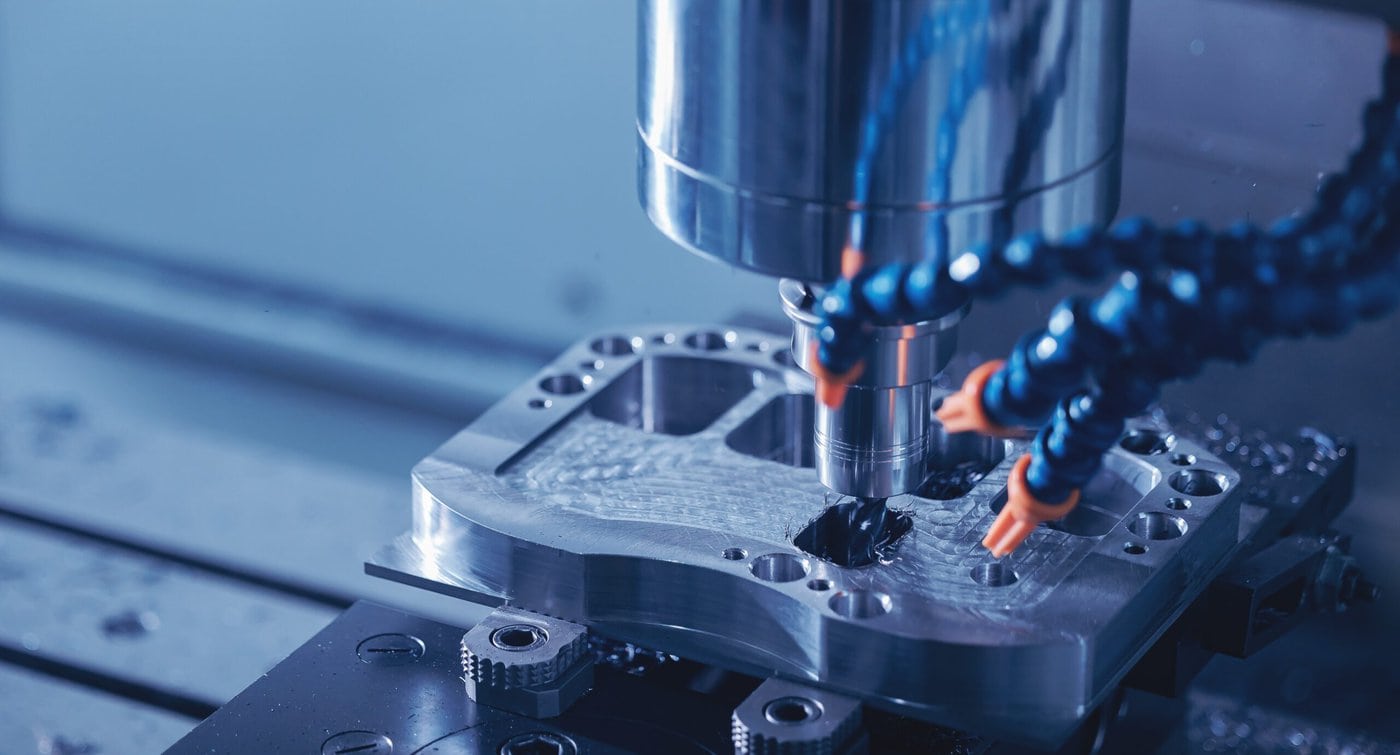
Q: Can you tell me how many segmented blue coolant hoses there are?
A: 3